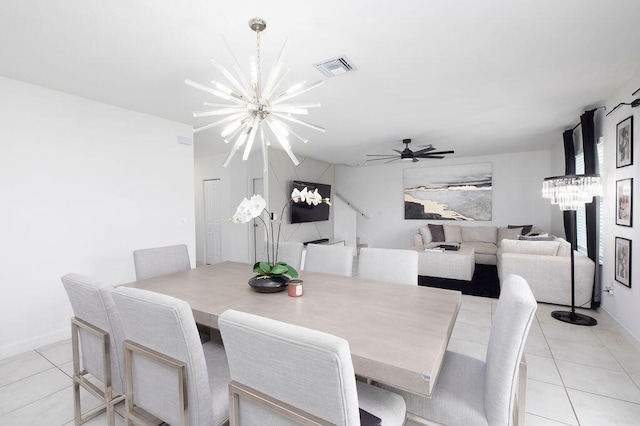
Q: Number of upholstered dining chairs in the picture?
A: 8